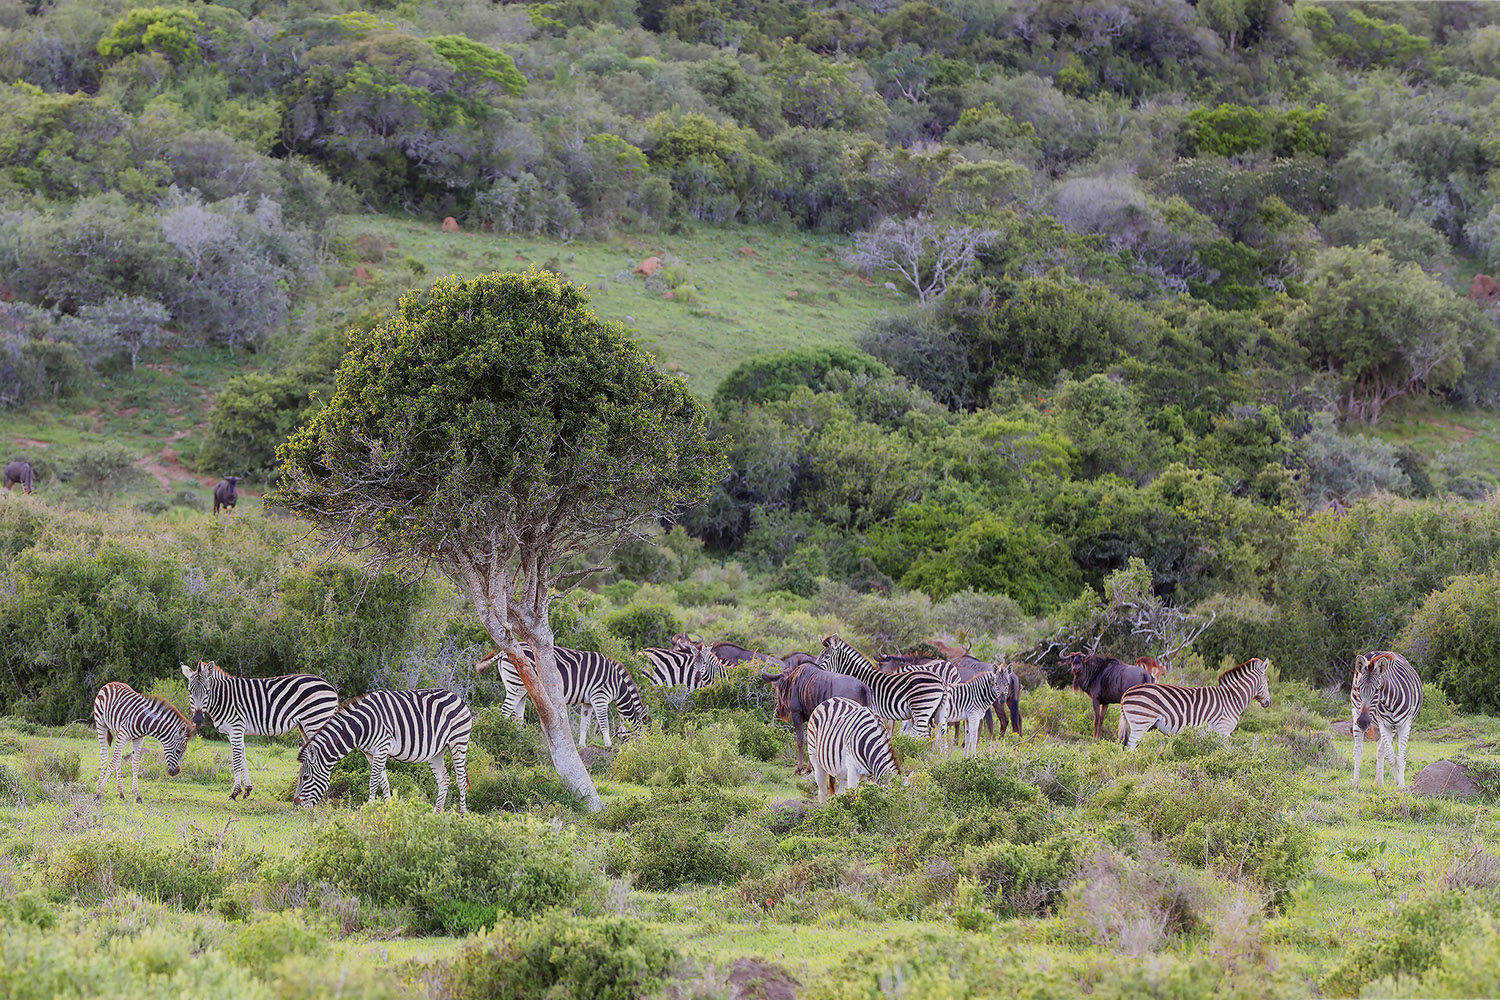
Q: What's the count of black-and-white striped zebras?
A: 12